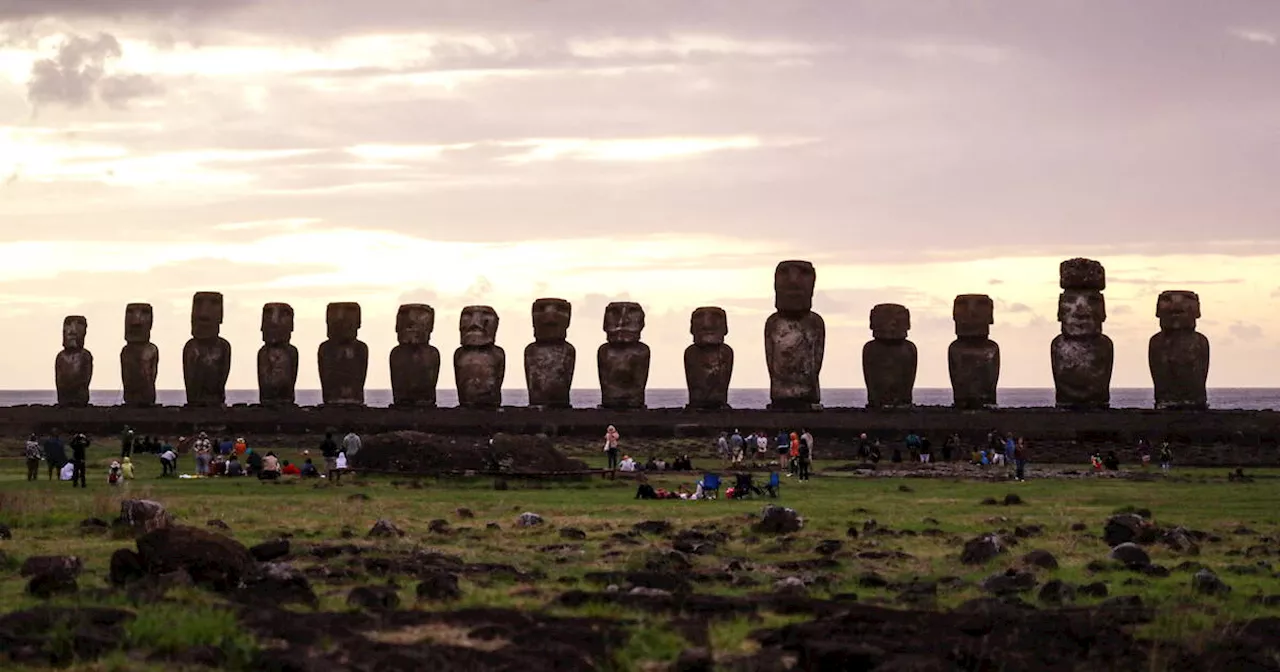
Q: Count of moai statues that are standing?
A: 15